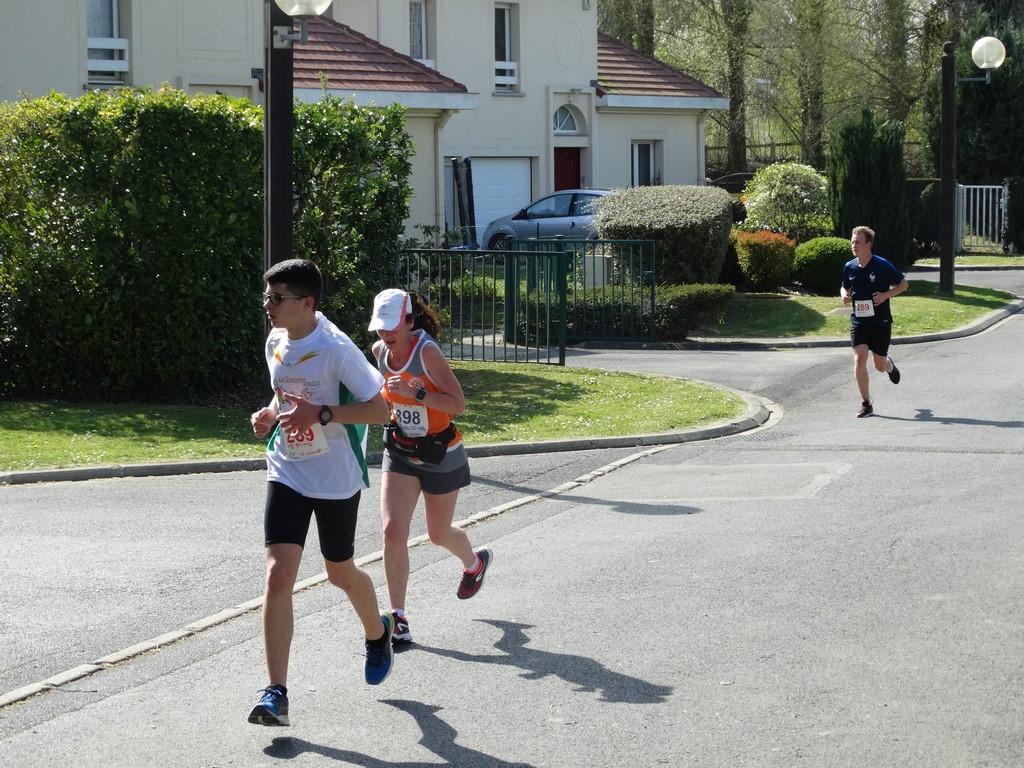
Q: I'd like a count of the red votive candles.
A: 0